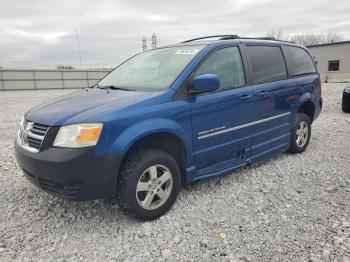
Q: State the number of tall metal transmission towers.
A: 2